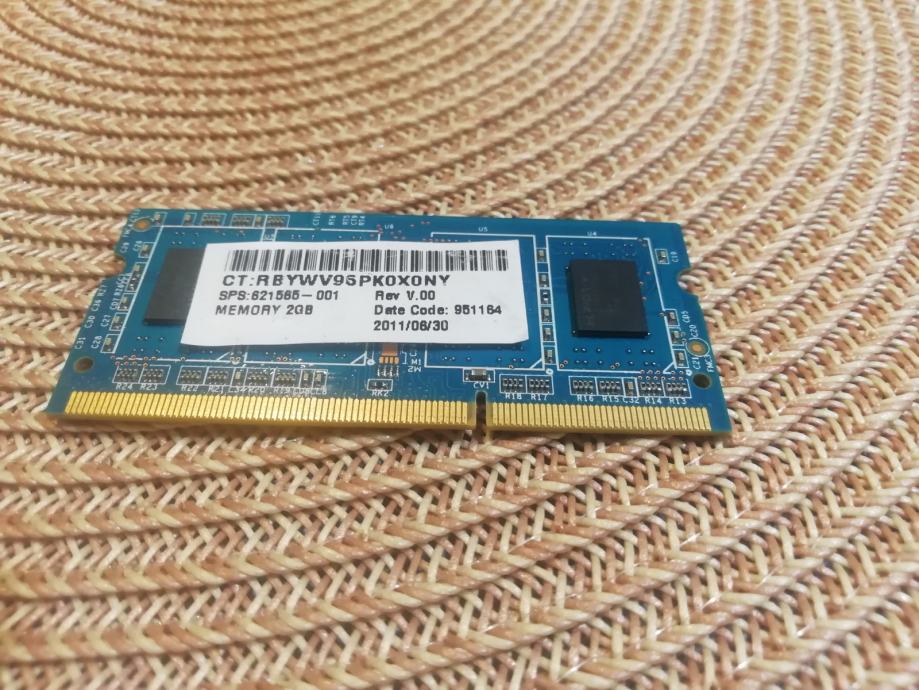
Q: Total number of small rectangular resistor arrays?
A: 15